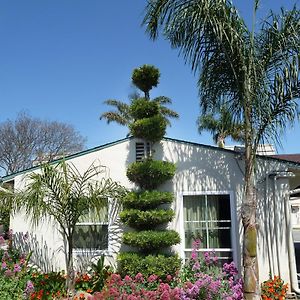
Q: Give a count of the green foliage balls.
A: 8